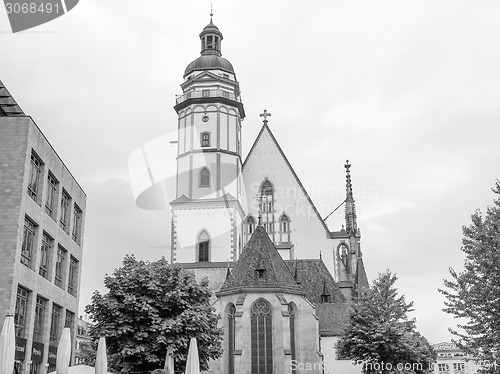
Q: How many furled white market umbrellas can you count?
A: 5